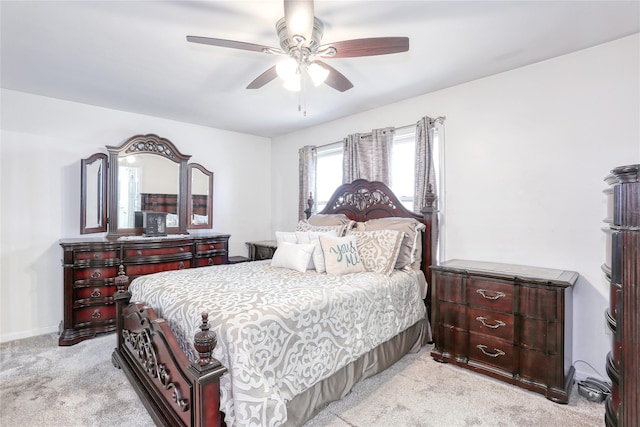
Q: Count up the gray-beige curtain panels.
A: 3